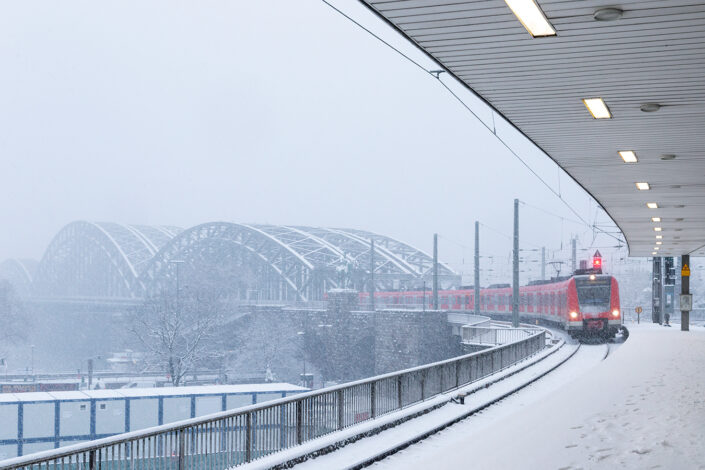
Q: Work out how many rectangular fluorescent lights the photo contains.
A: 11